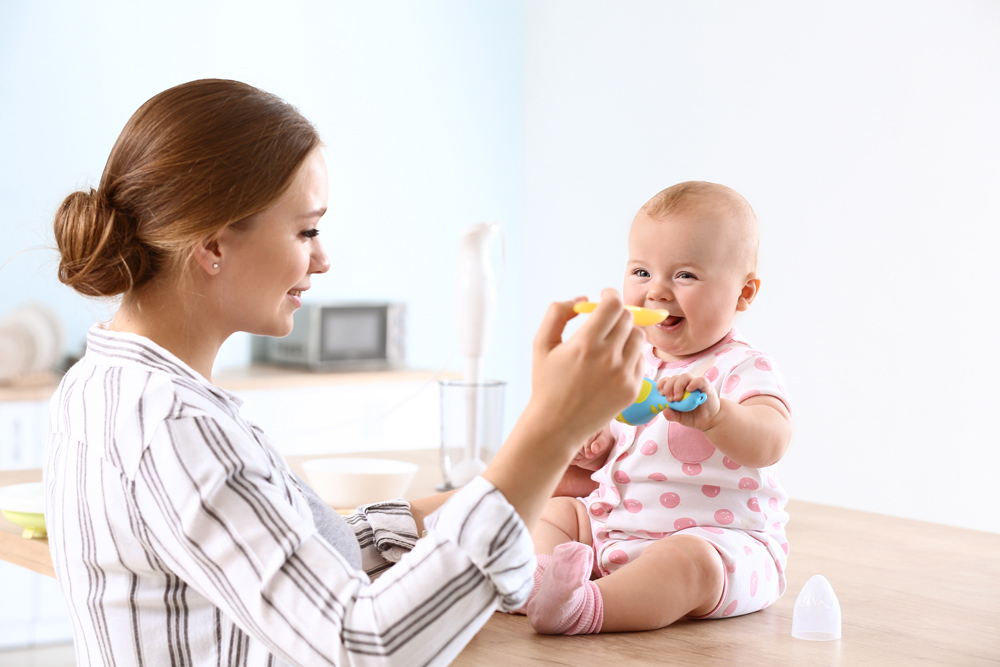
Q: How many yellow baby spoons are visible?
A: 1